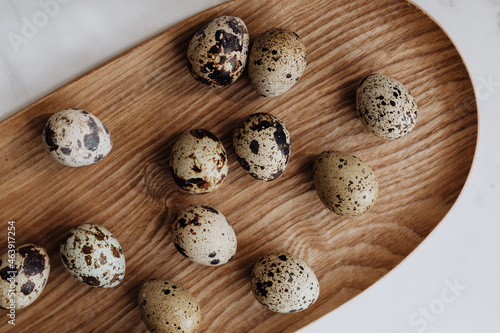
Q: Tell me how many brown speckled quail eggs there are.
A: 12